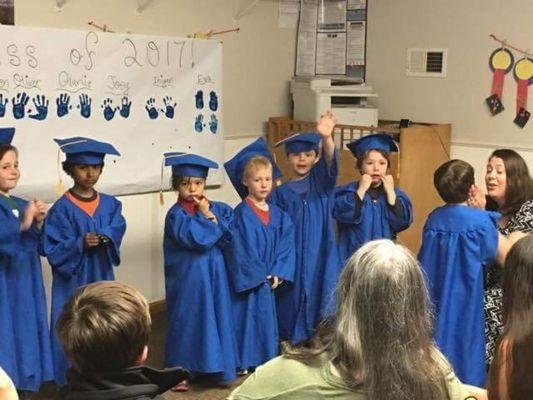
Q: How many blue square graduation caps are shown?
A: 6